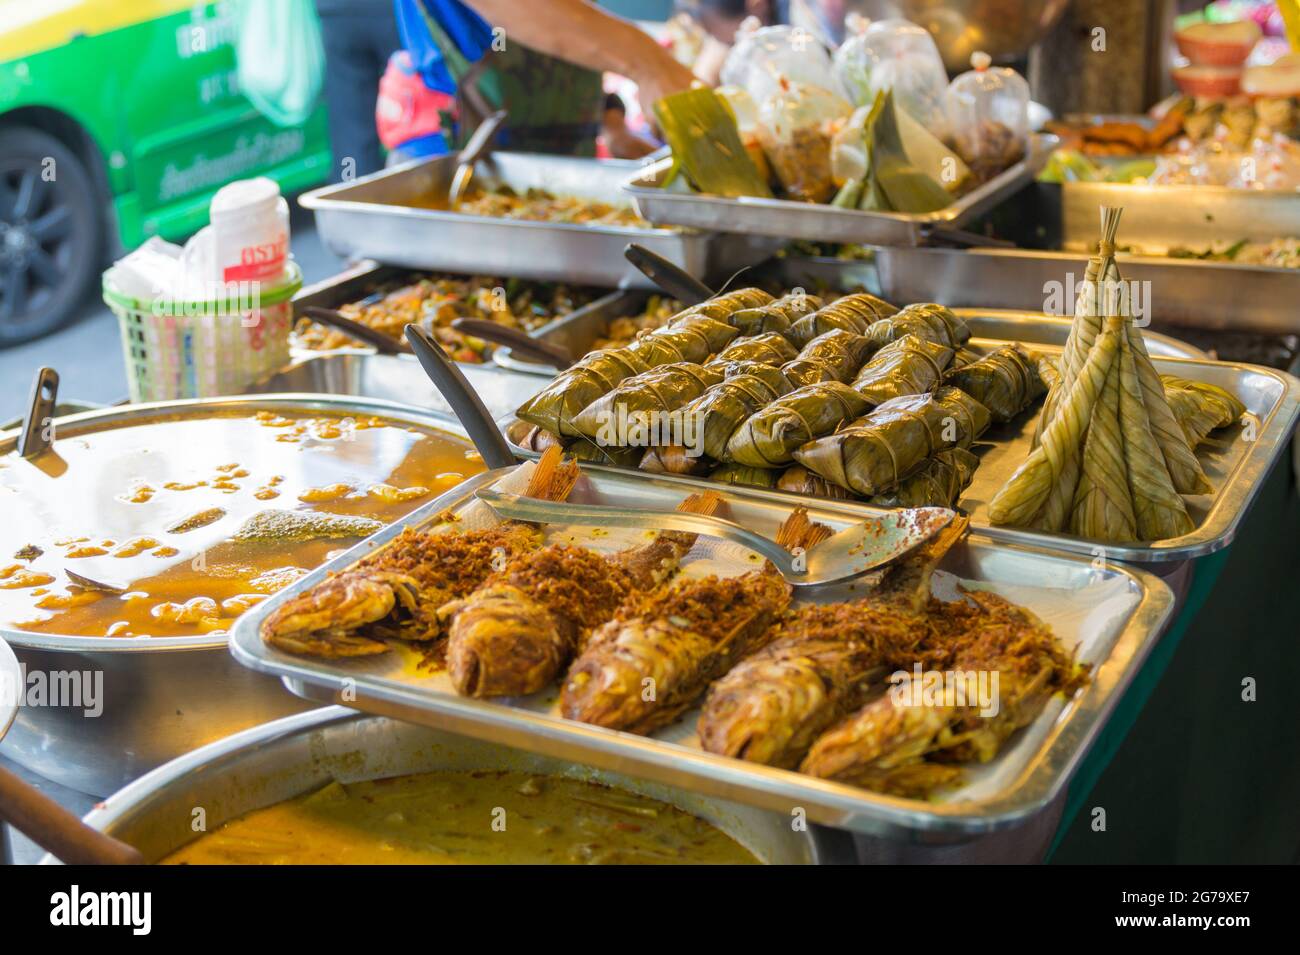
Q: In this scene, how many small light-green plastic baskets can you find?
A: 1